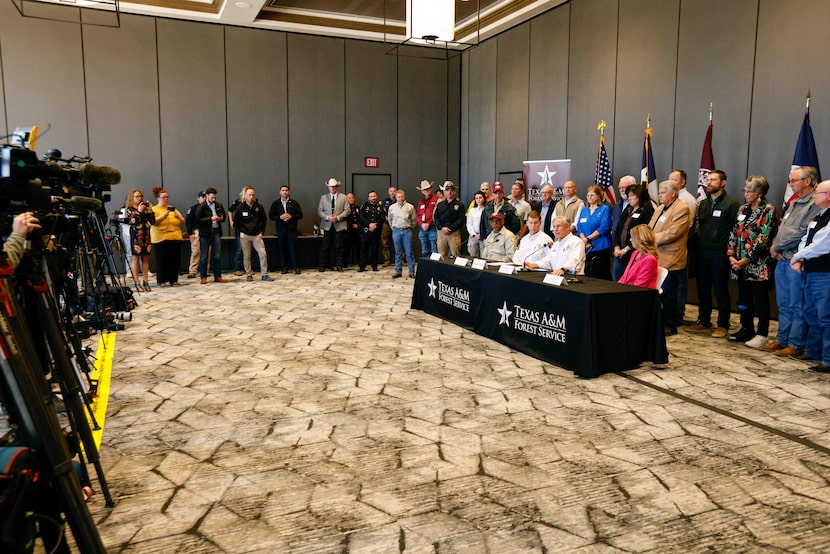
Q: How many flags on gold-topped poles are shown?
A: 4